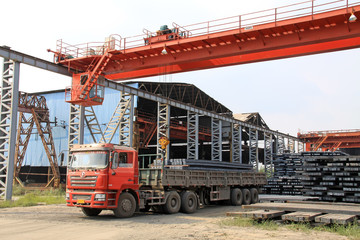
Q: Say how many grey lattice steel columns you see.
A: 12